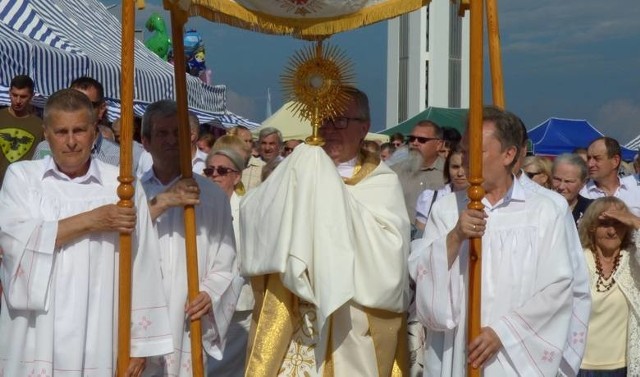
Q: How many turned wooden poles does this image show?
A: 4